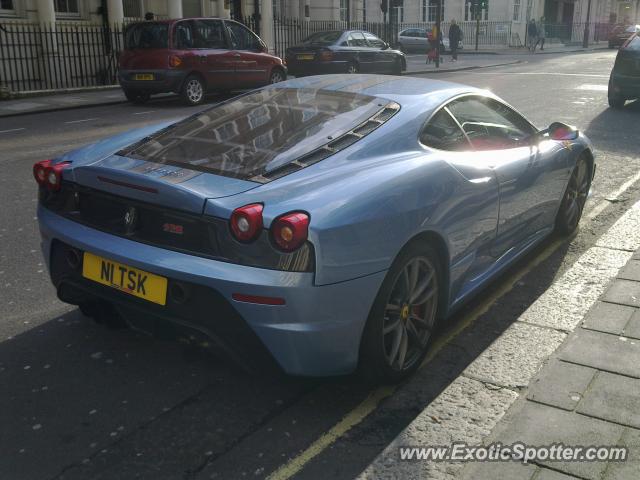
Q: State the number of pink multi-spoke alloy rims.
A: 0